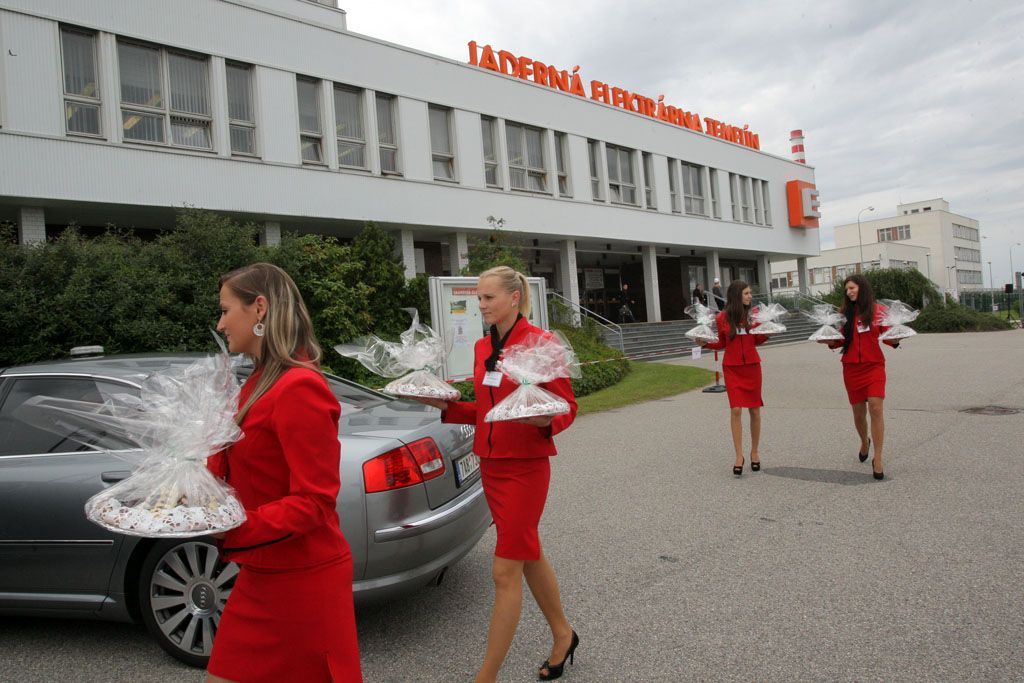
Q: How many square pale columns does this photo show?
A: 9